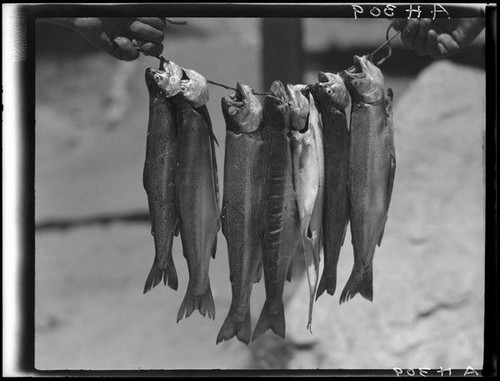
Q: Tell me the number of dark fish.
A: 6